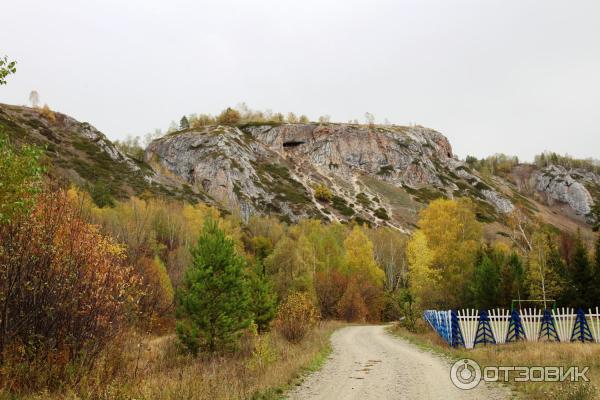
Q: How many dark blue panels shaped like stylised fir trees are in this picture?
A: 5